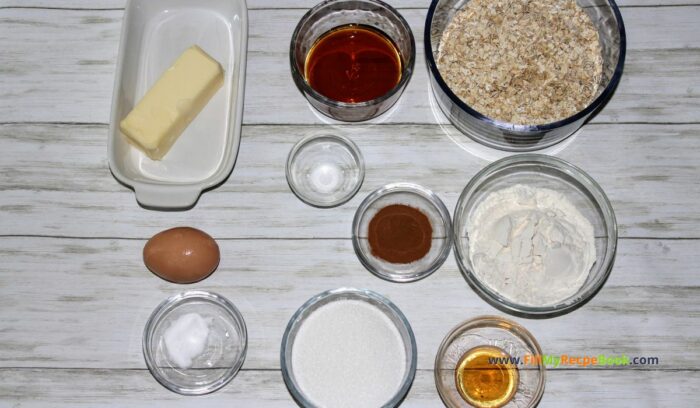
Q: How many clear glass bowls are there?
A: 8